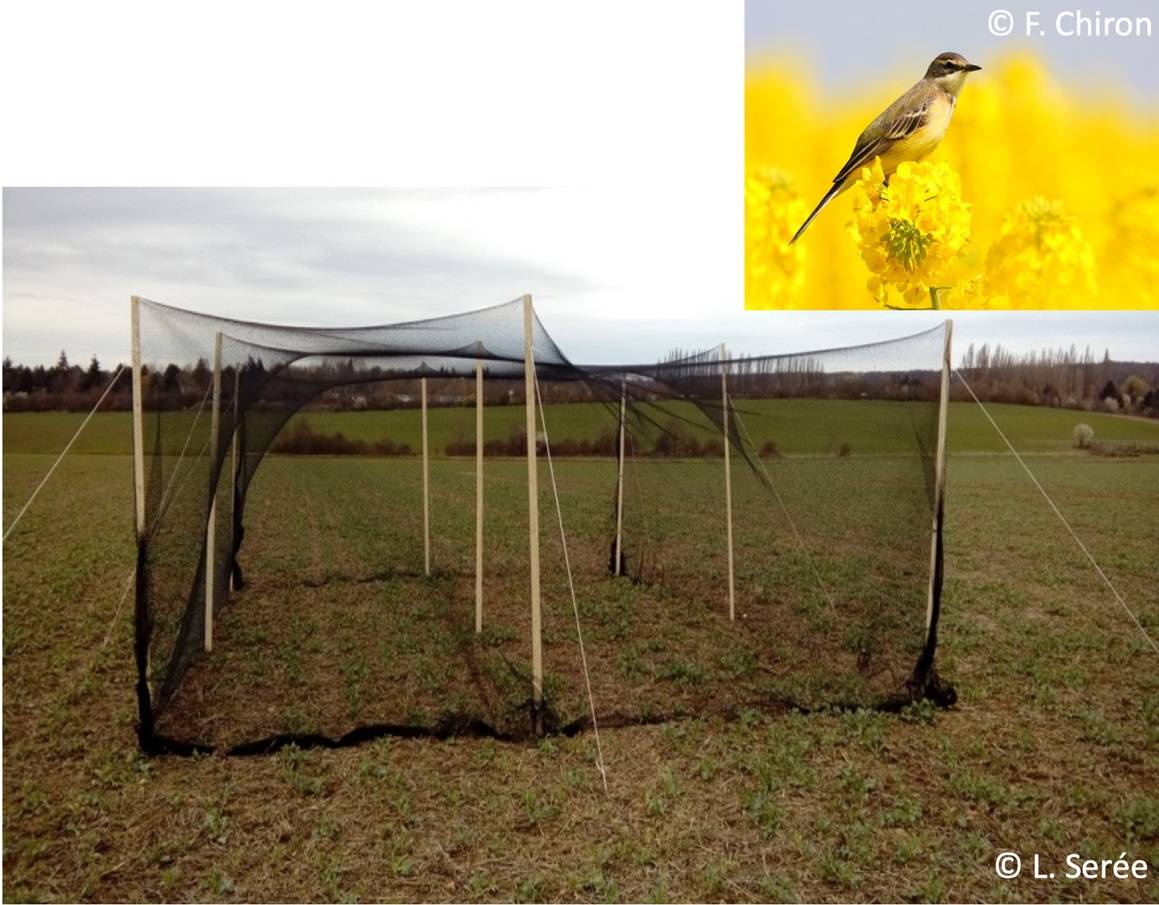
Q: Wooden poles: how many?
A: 9